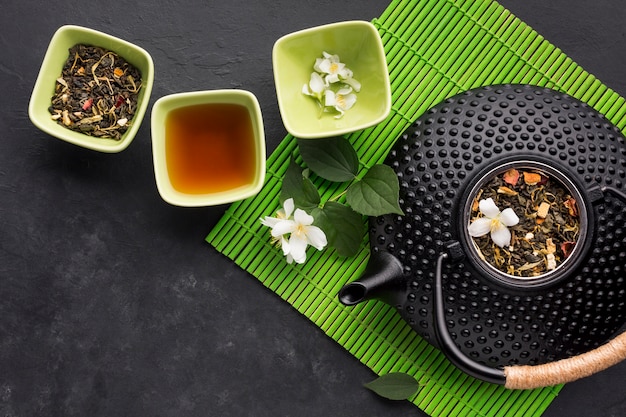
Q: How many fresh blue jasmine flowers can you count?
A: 0